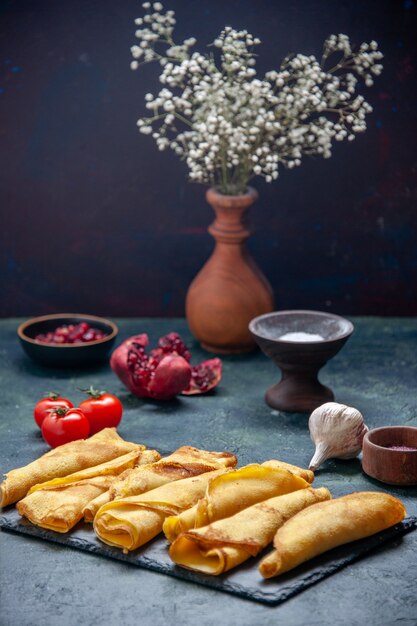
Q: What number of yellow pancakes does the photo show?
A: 7